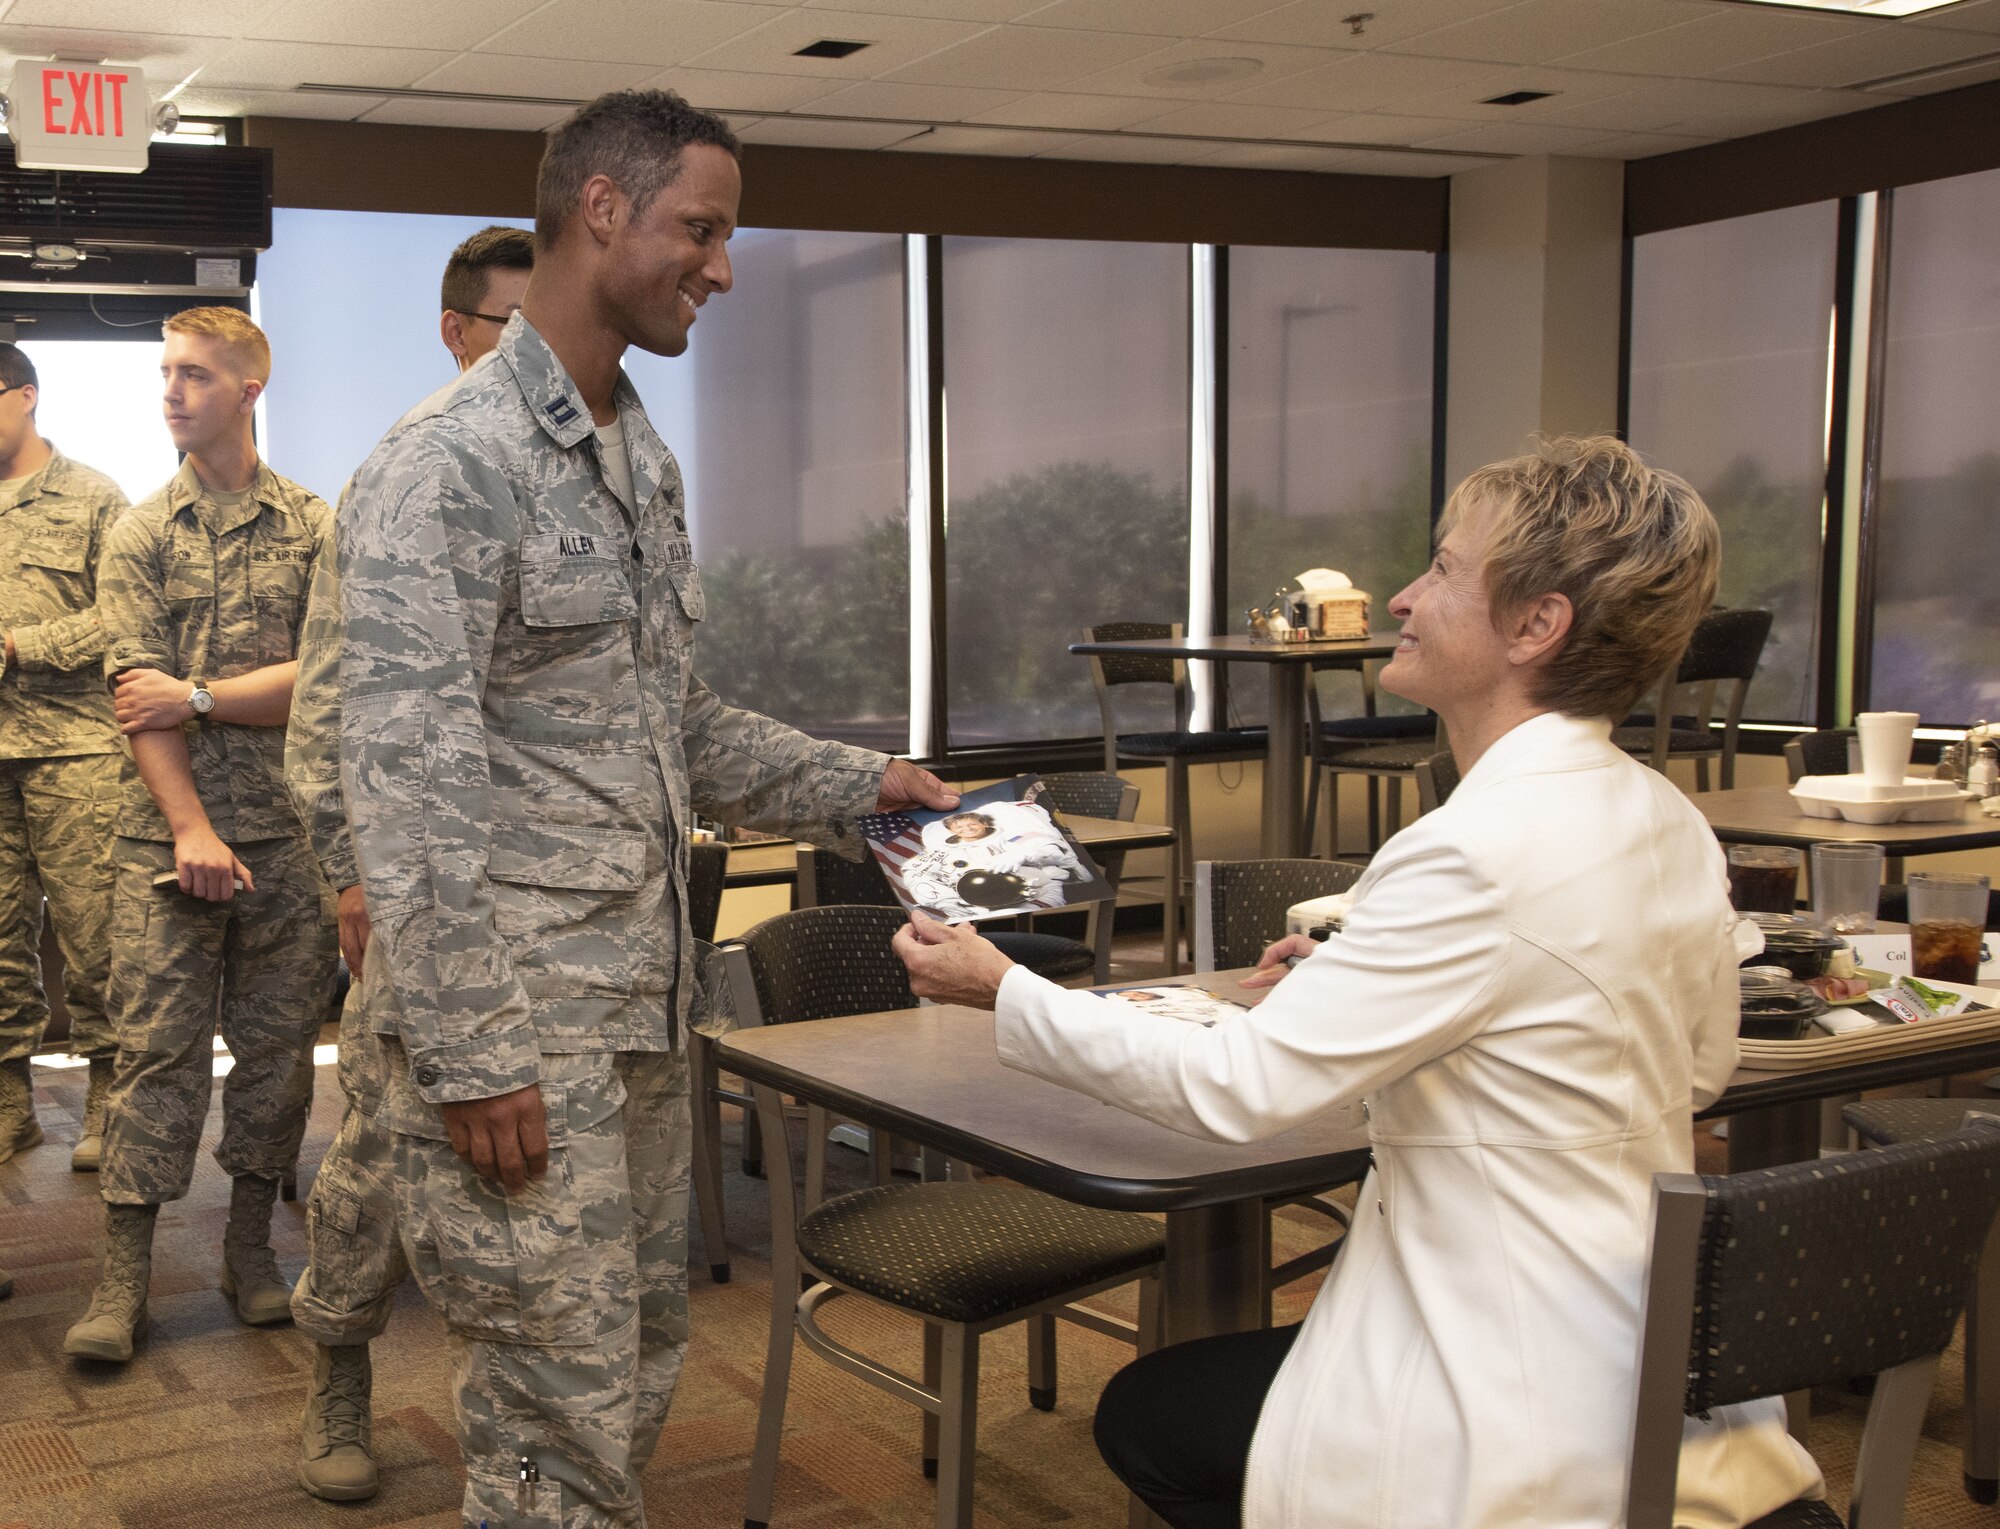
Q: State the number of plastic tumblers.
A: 3